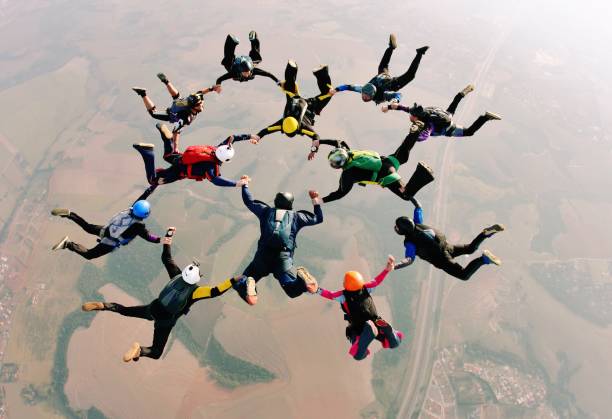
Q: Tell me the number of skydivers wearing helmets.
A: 12